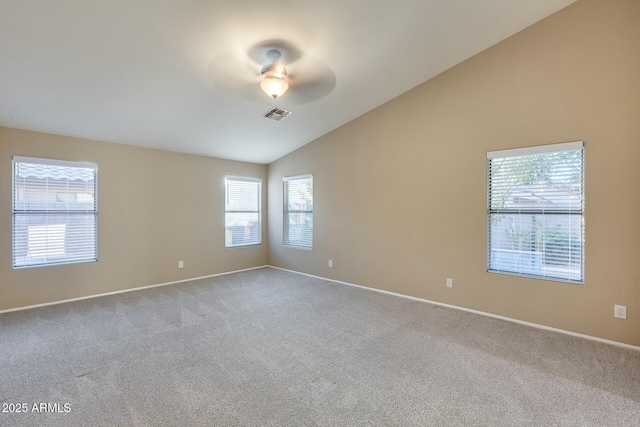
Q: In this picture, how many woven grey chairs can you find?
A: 0